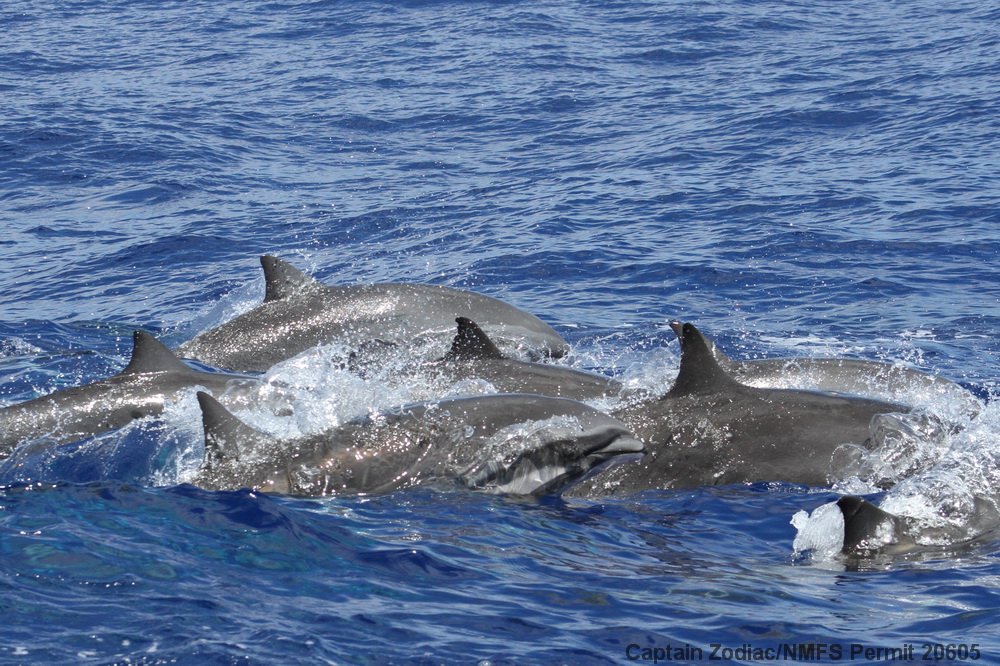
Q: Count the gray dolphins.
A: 7